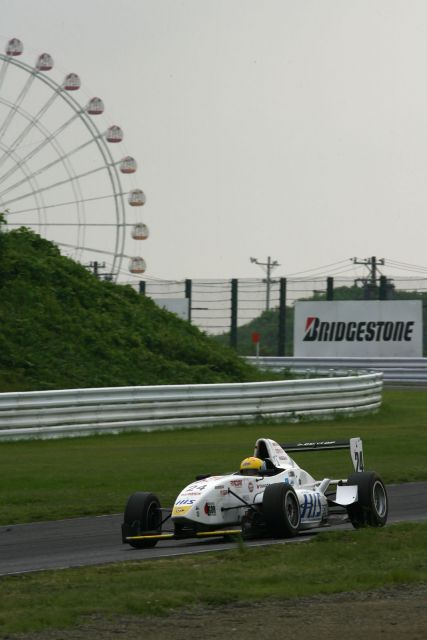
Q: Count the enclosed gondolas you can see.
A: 9